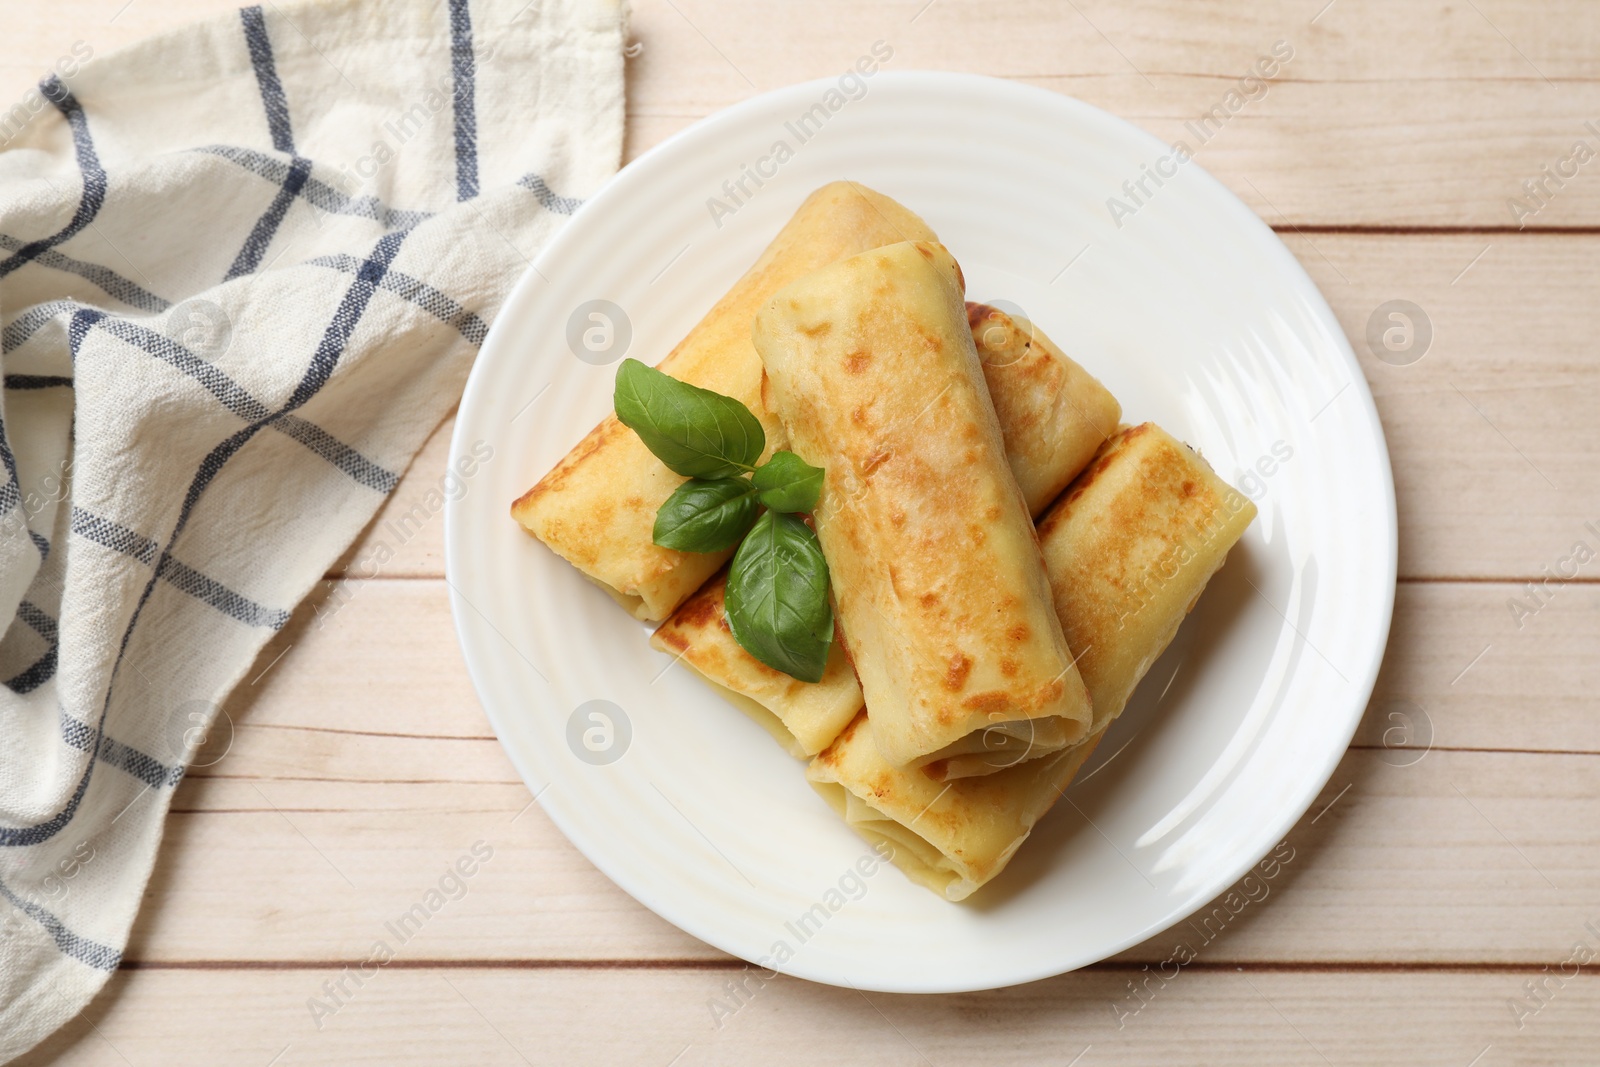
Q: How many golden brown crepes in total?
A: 4